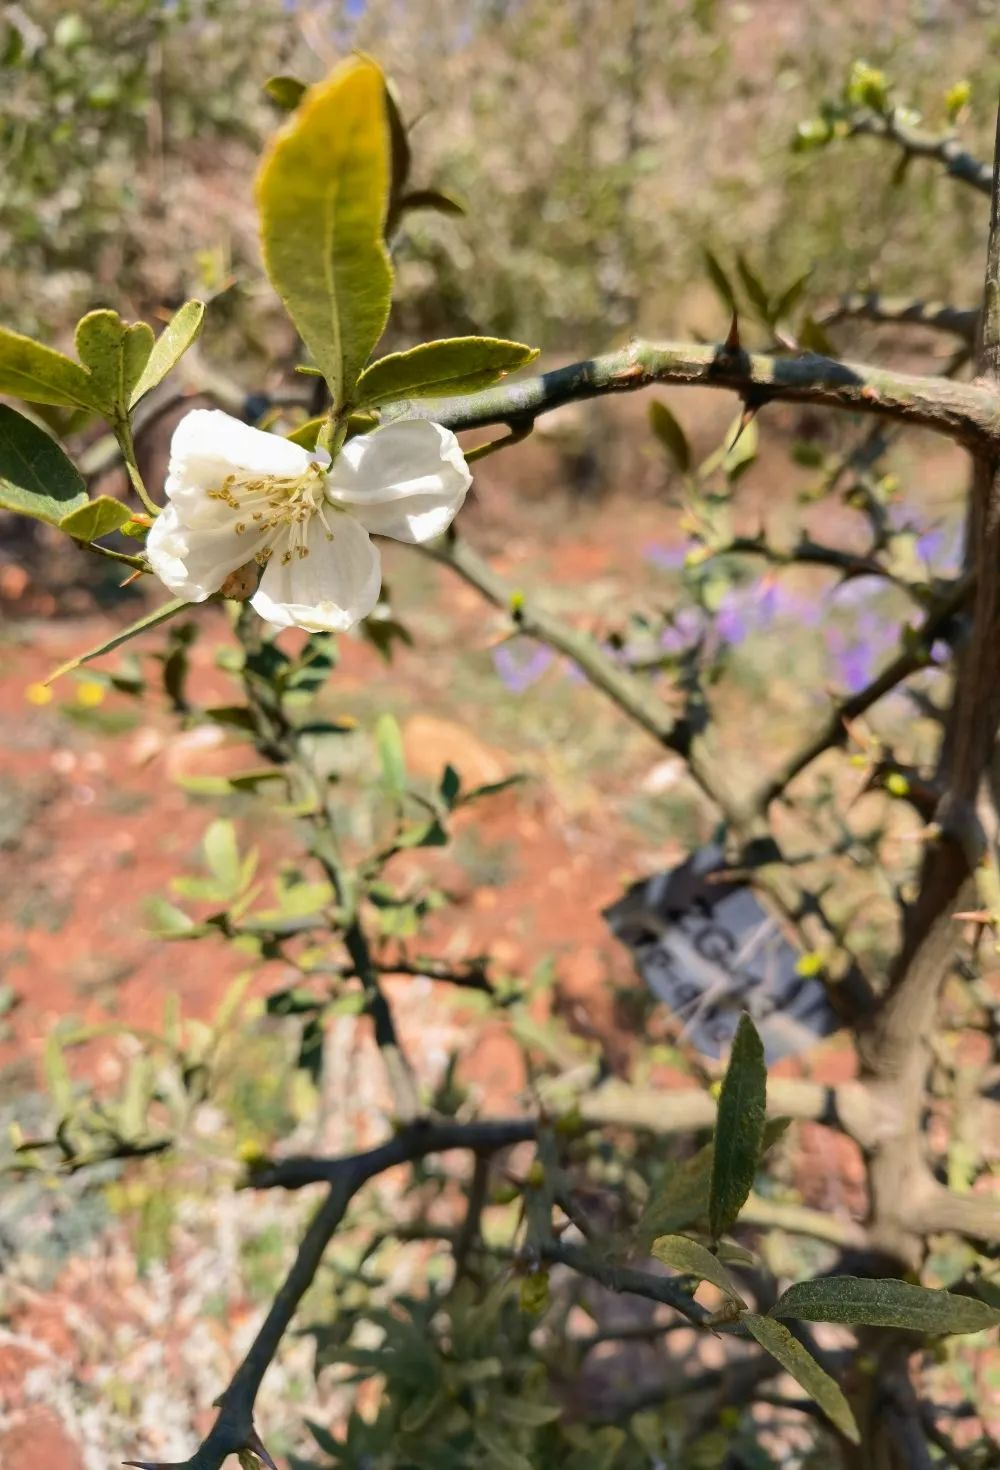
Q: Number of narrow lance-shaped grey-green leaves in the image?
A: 4